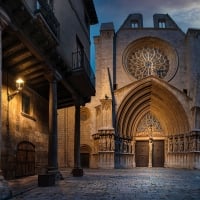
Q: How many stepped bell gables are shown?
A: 2